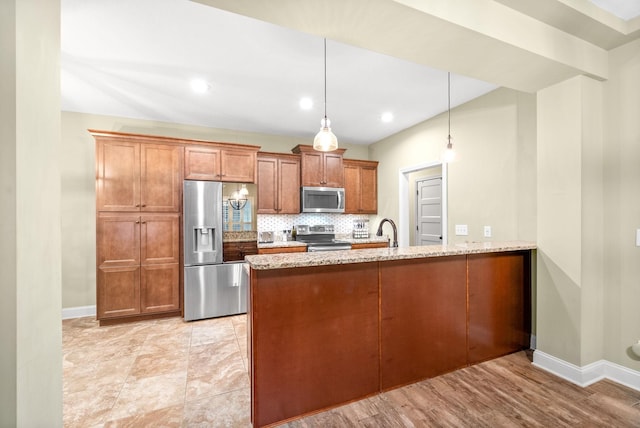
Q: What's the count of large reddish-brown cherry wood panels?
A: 3